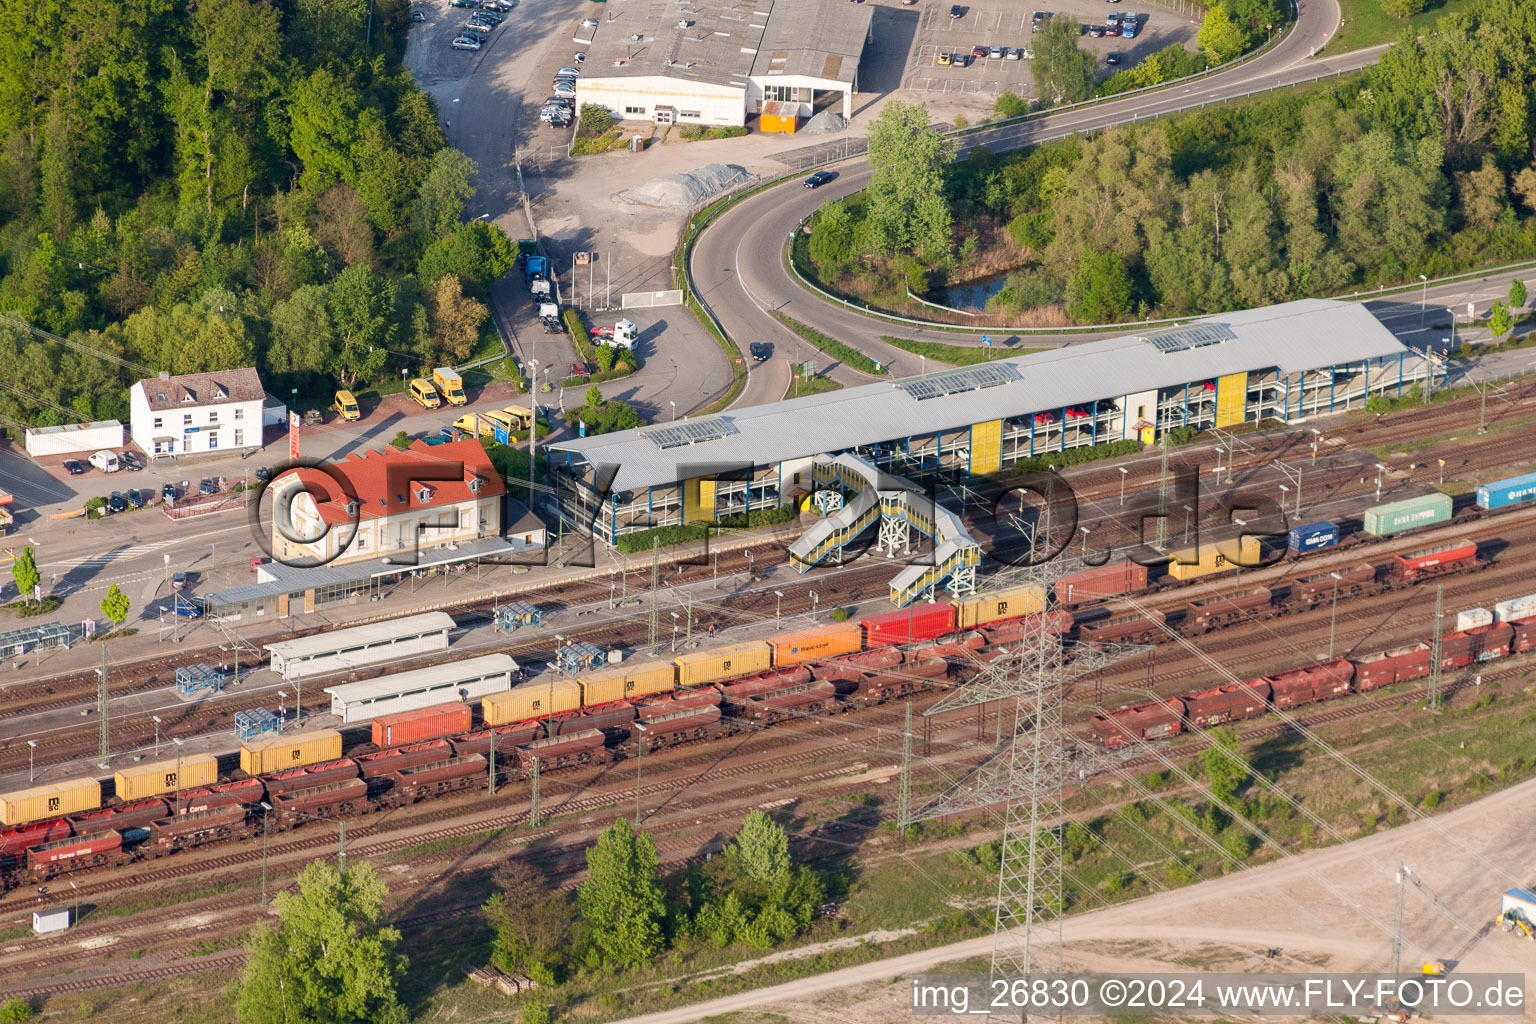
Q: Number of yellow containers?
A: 8